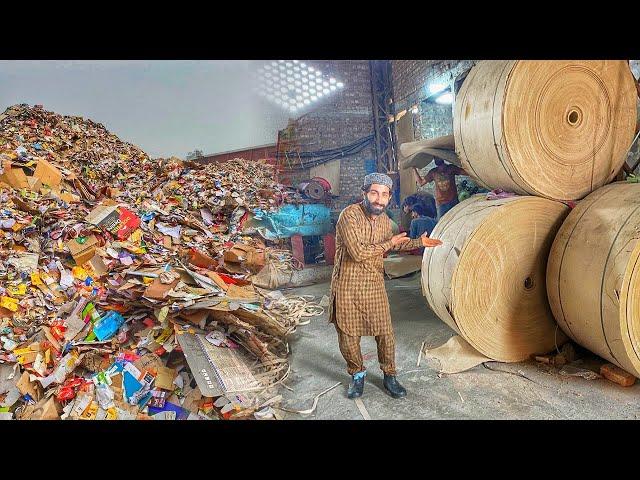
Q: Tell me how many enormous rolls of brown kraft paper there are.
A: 3